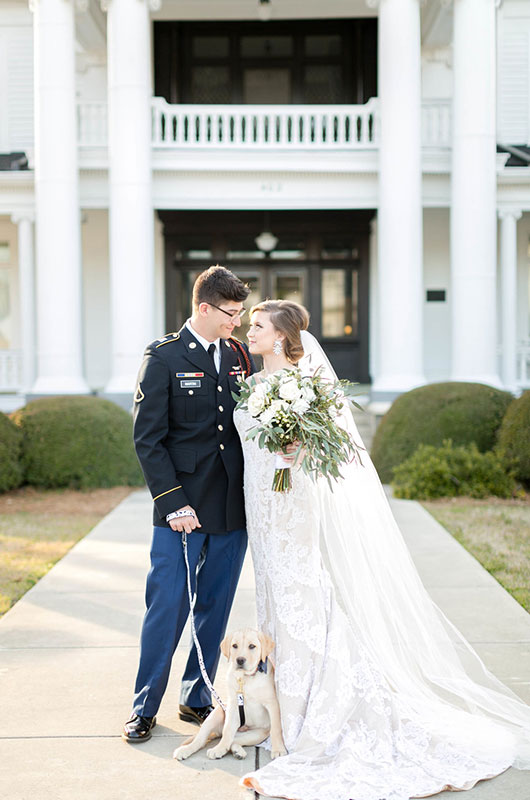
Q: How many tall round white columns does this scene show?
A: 4